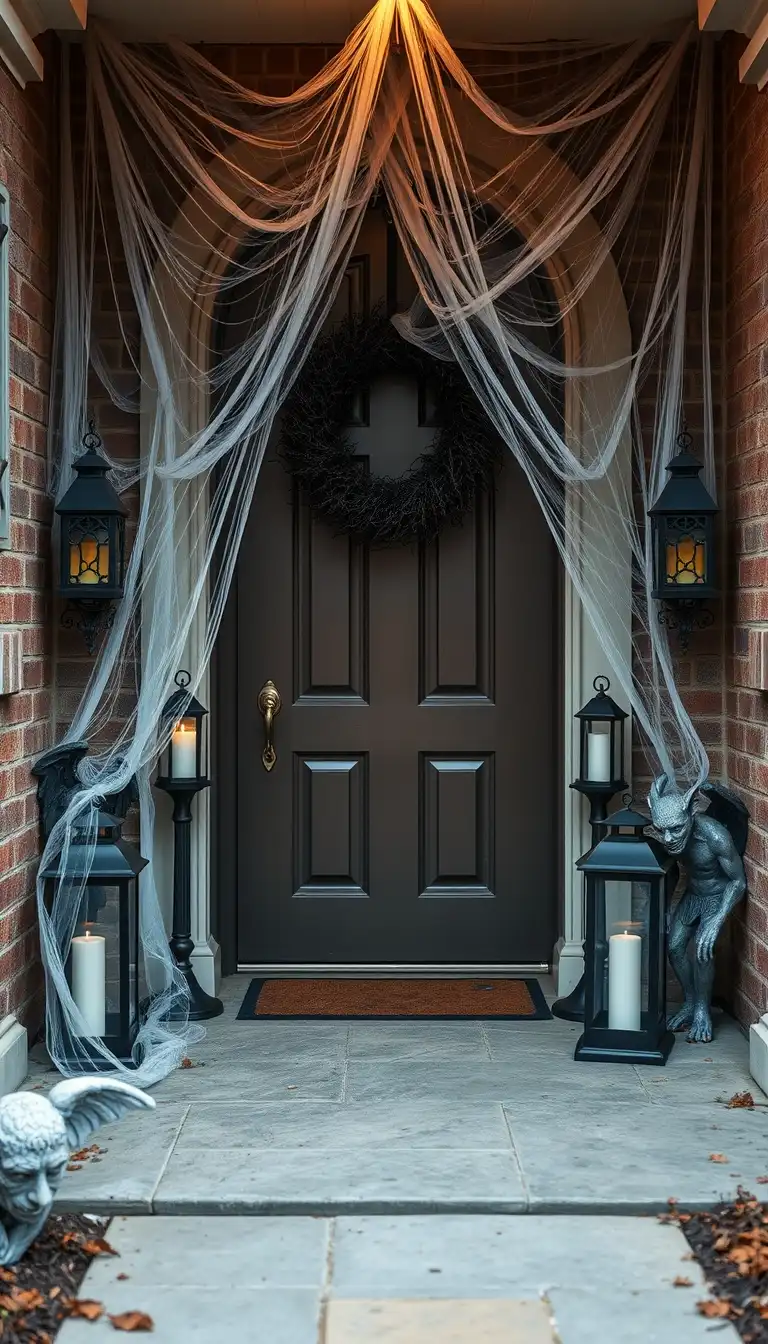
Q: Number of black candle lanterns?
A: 6